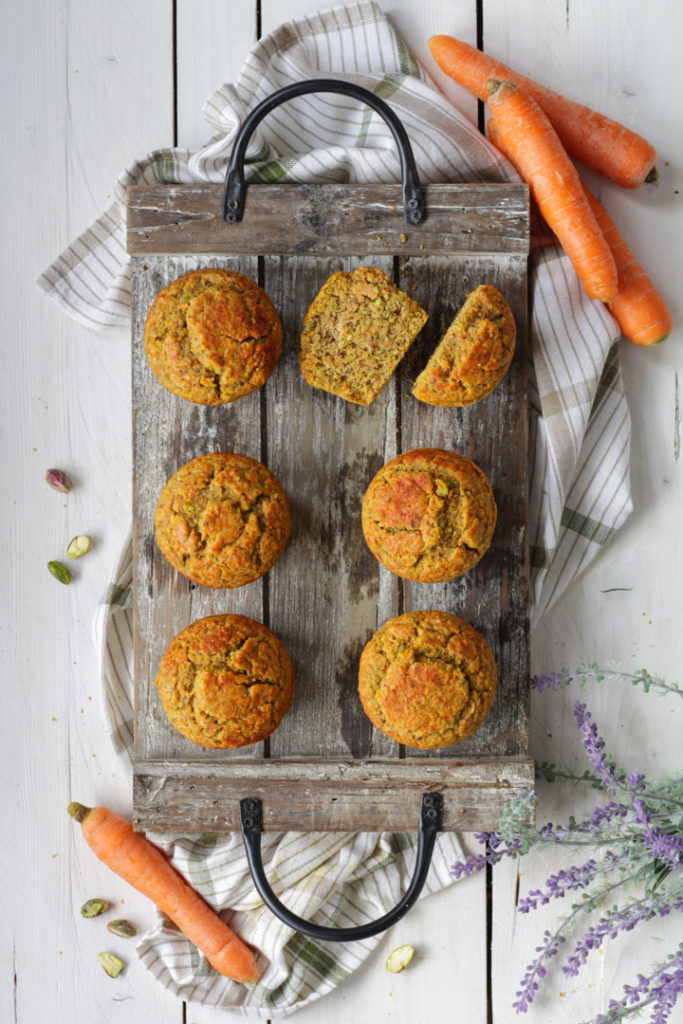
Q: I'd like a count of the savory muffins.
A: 6